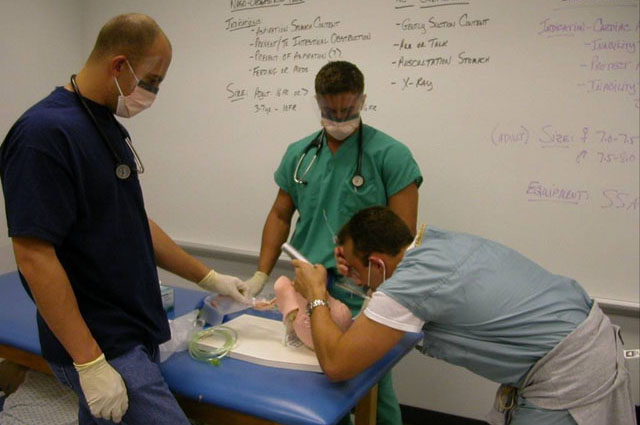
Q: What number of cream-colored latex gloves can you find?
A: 3